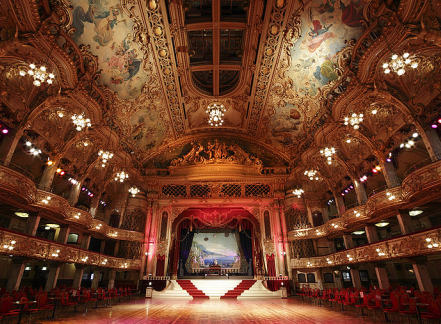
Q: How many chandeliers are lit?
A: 11